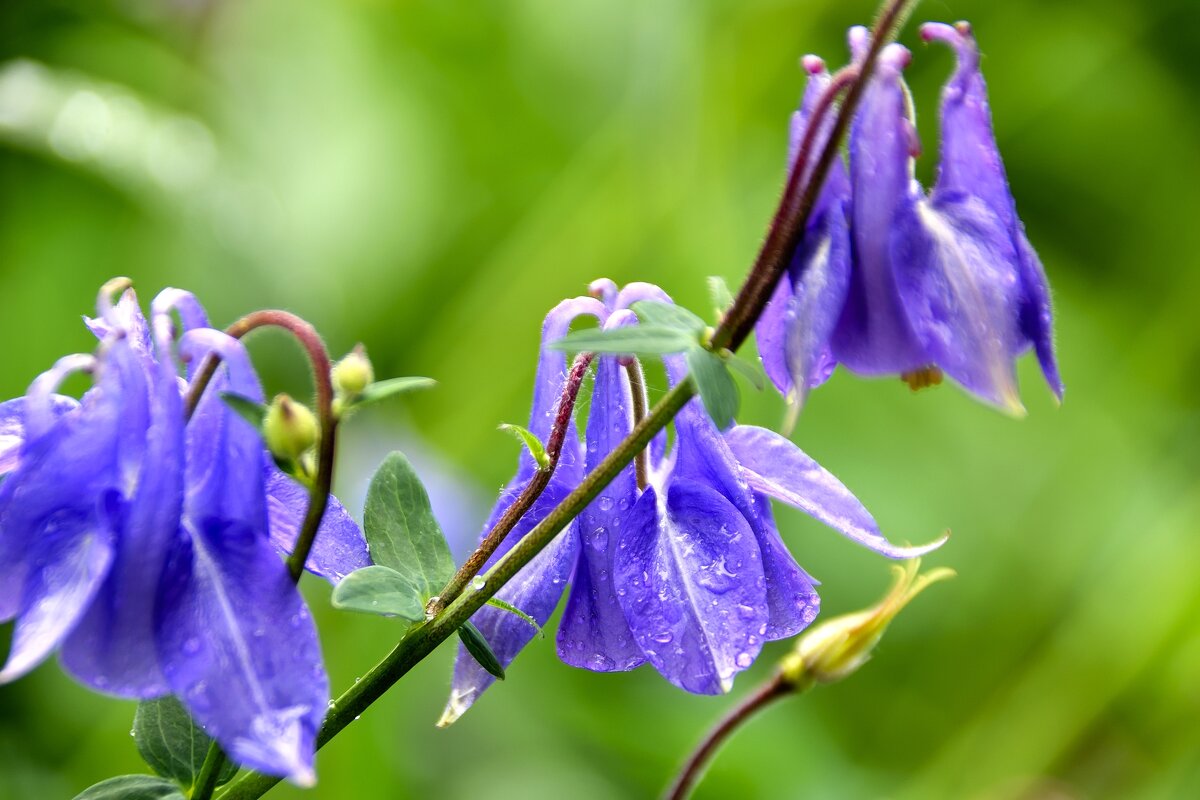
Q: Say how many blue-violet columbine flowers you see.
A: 3